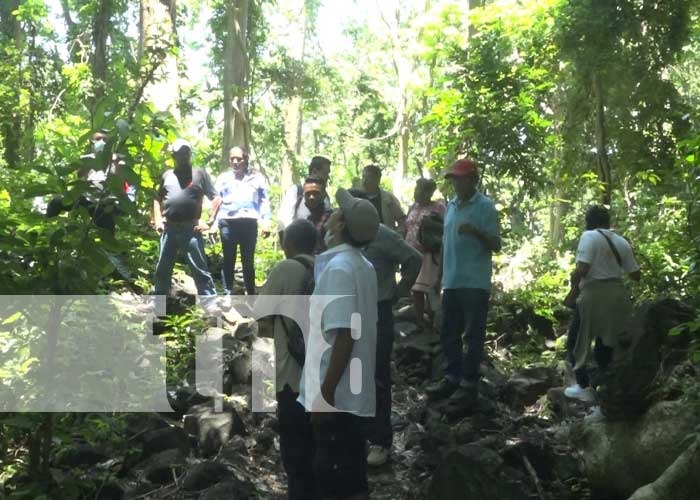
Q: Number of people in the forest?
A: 12